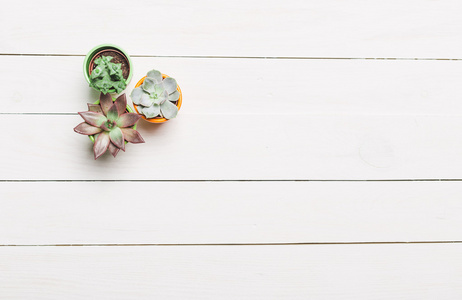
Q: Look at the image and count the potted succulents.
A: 3